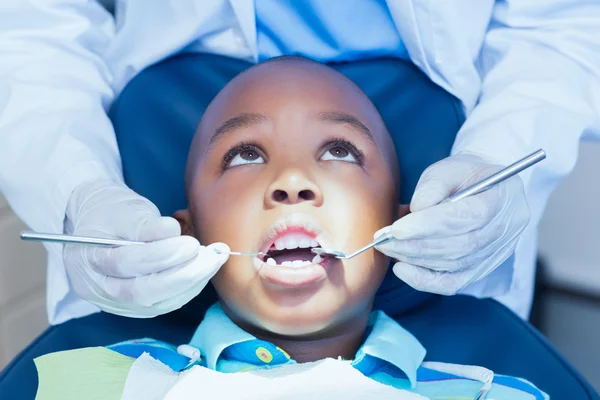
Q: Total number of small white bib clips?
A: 2